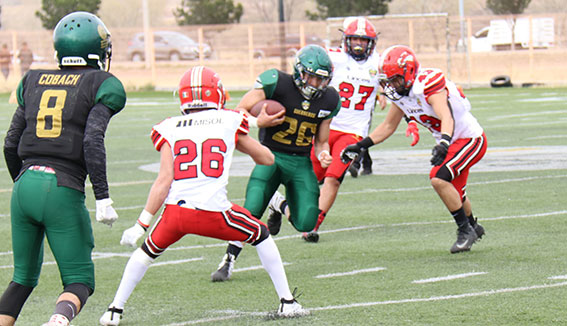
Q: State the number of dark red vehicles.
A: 1